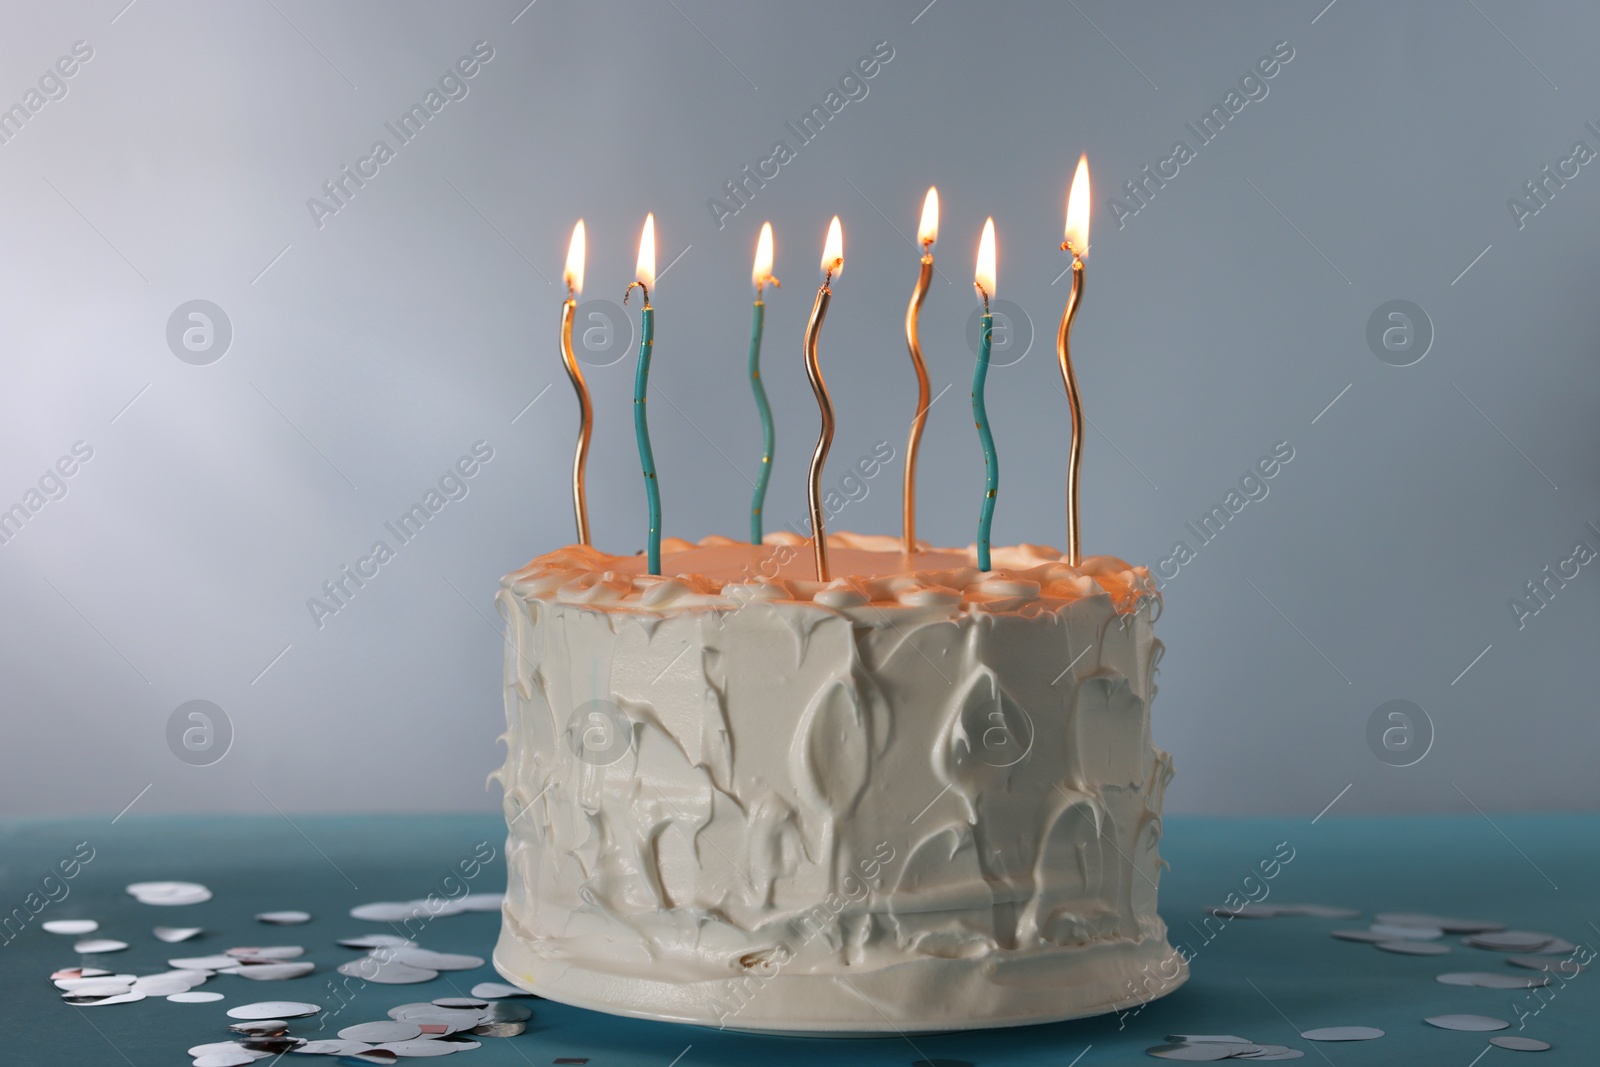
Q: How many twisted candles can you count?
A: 7